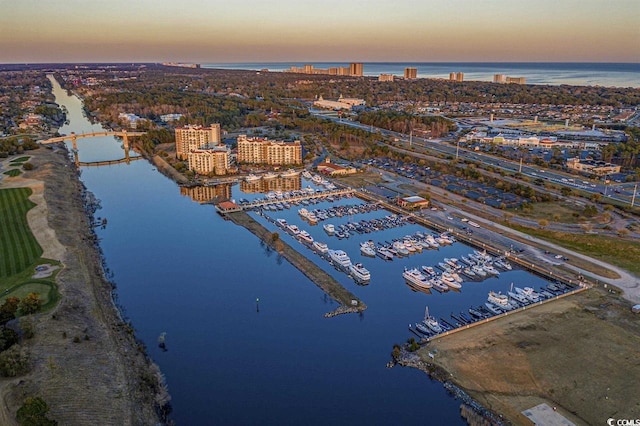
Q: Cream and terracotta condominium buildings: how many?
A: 3